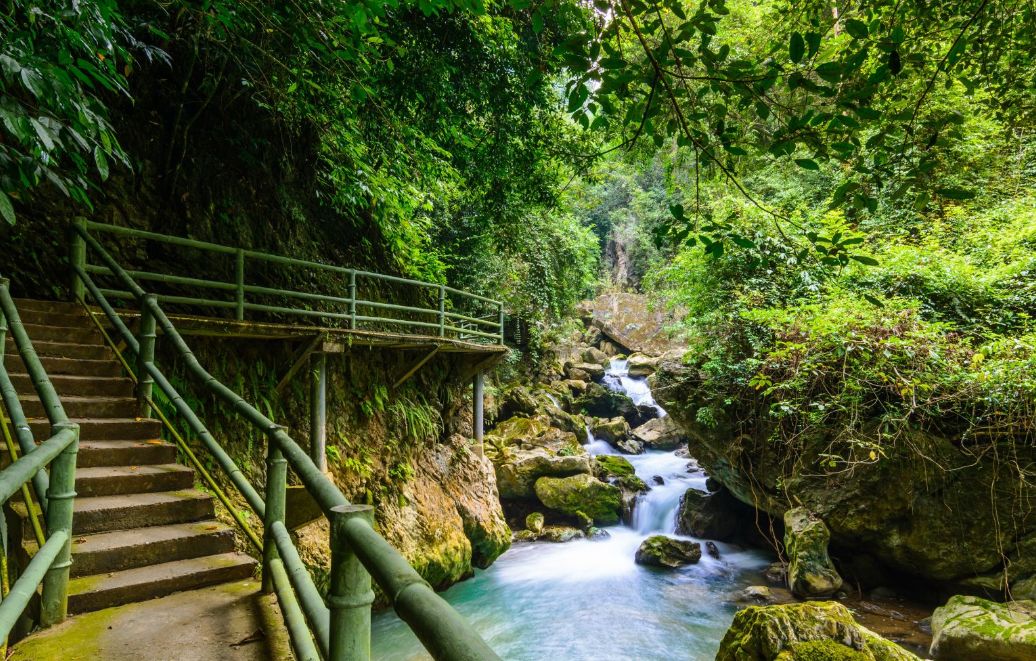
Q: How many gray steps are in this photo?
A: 13